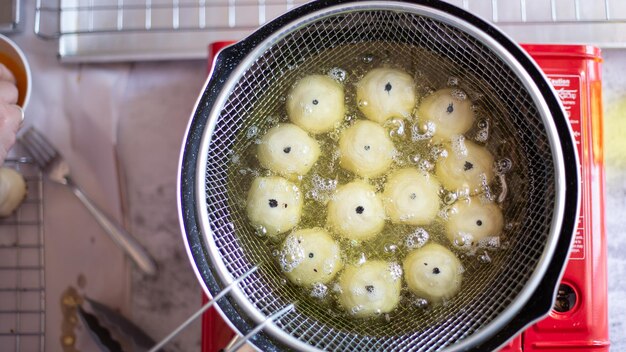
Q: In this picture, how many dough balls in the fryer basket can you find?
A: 13